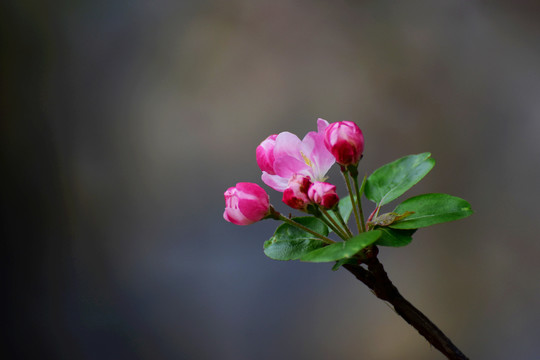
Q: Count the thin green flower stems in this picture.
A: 6